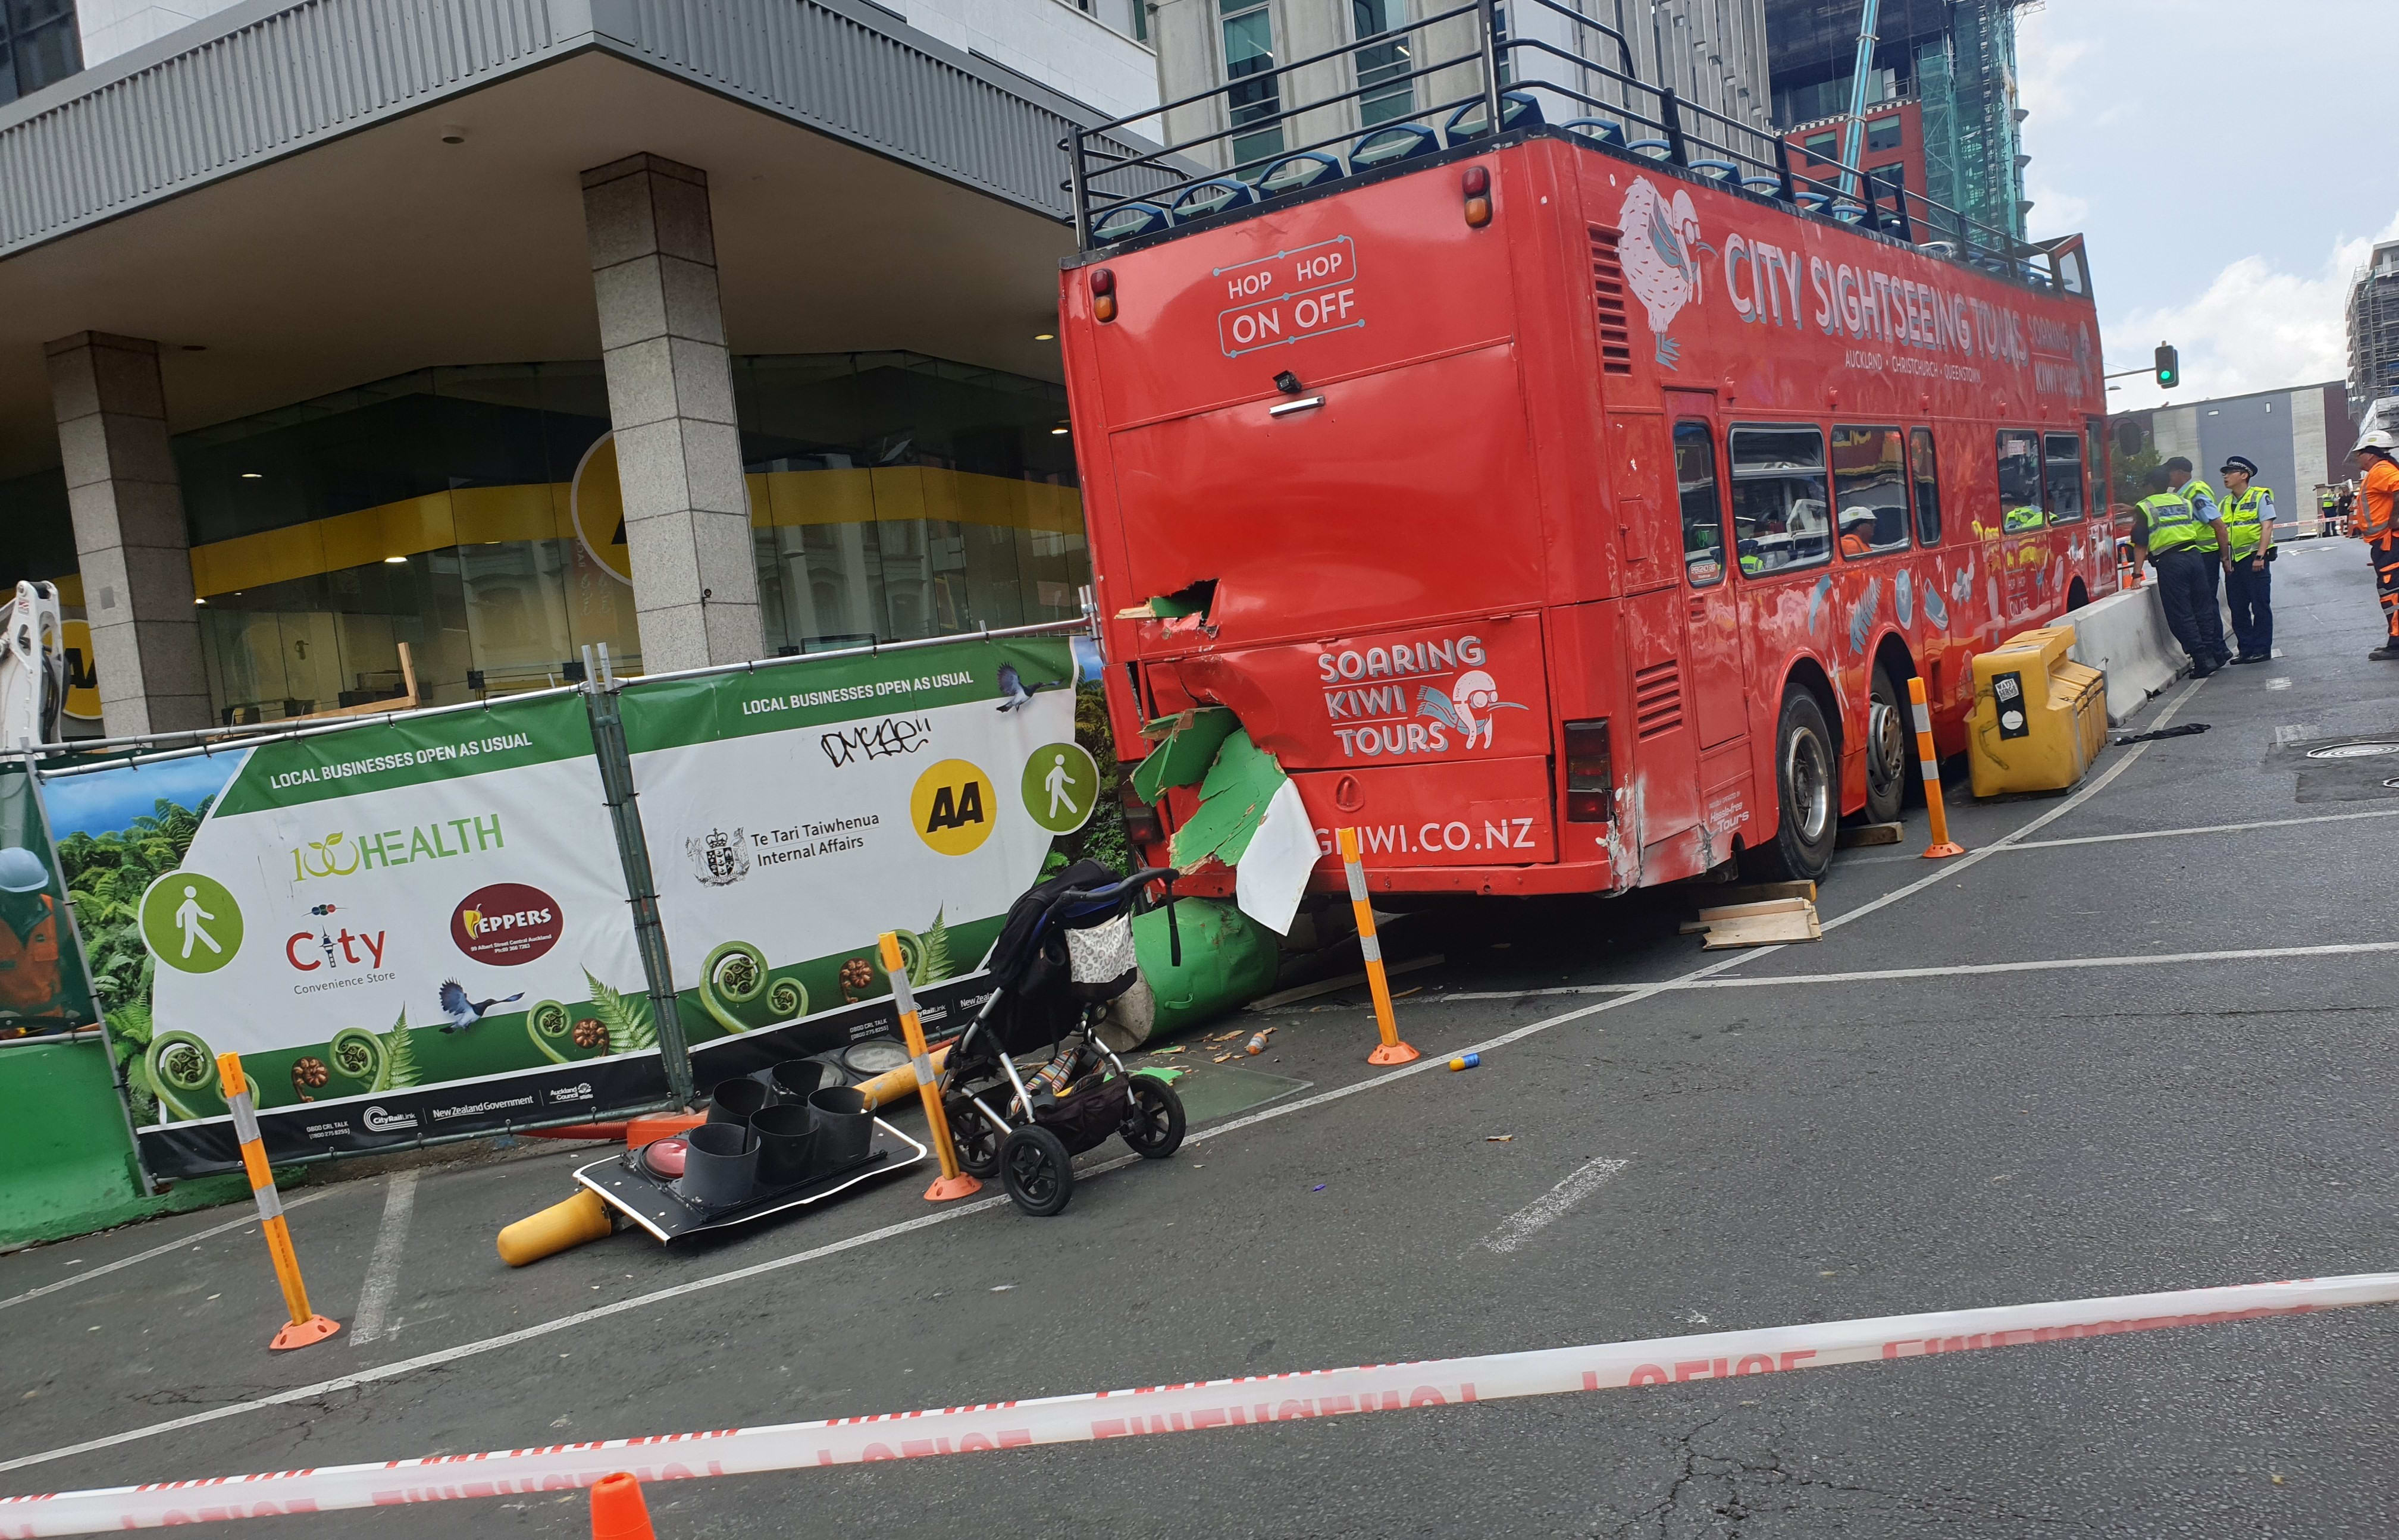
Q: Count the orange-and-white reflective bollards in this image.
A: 4